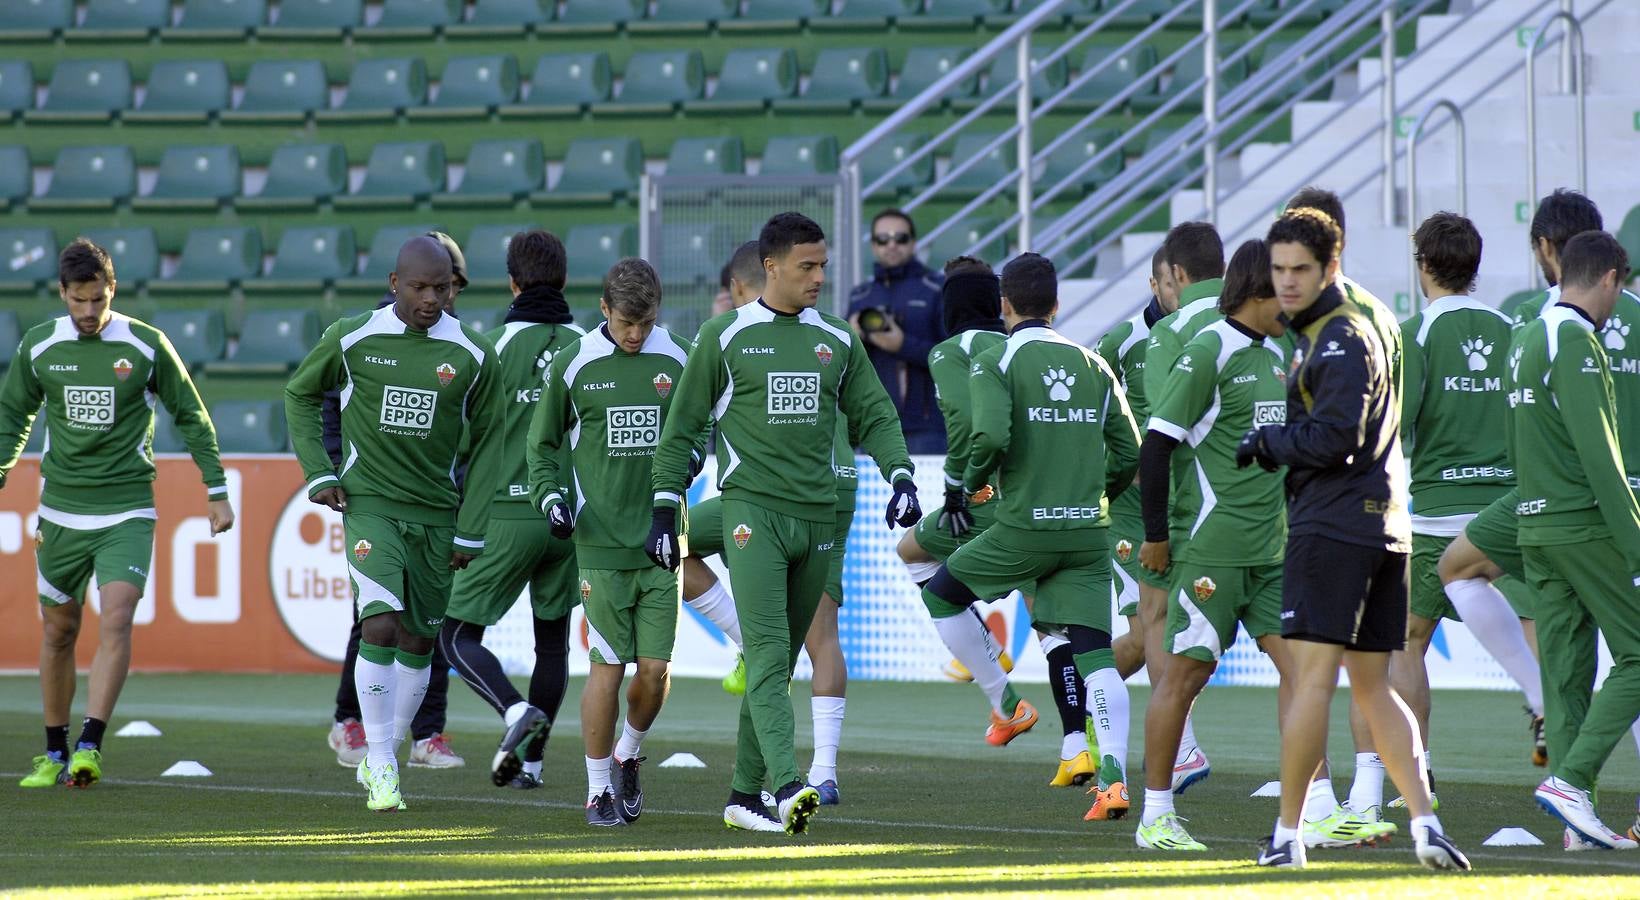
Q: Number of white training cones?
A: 5